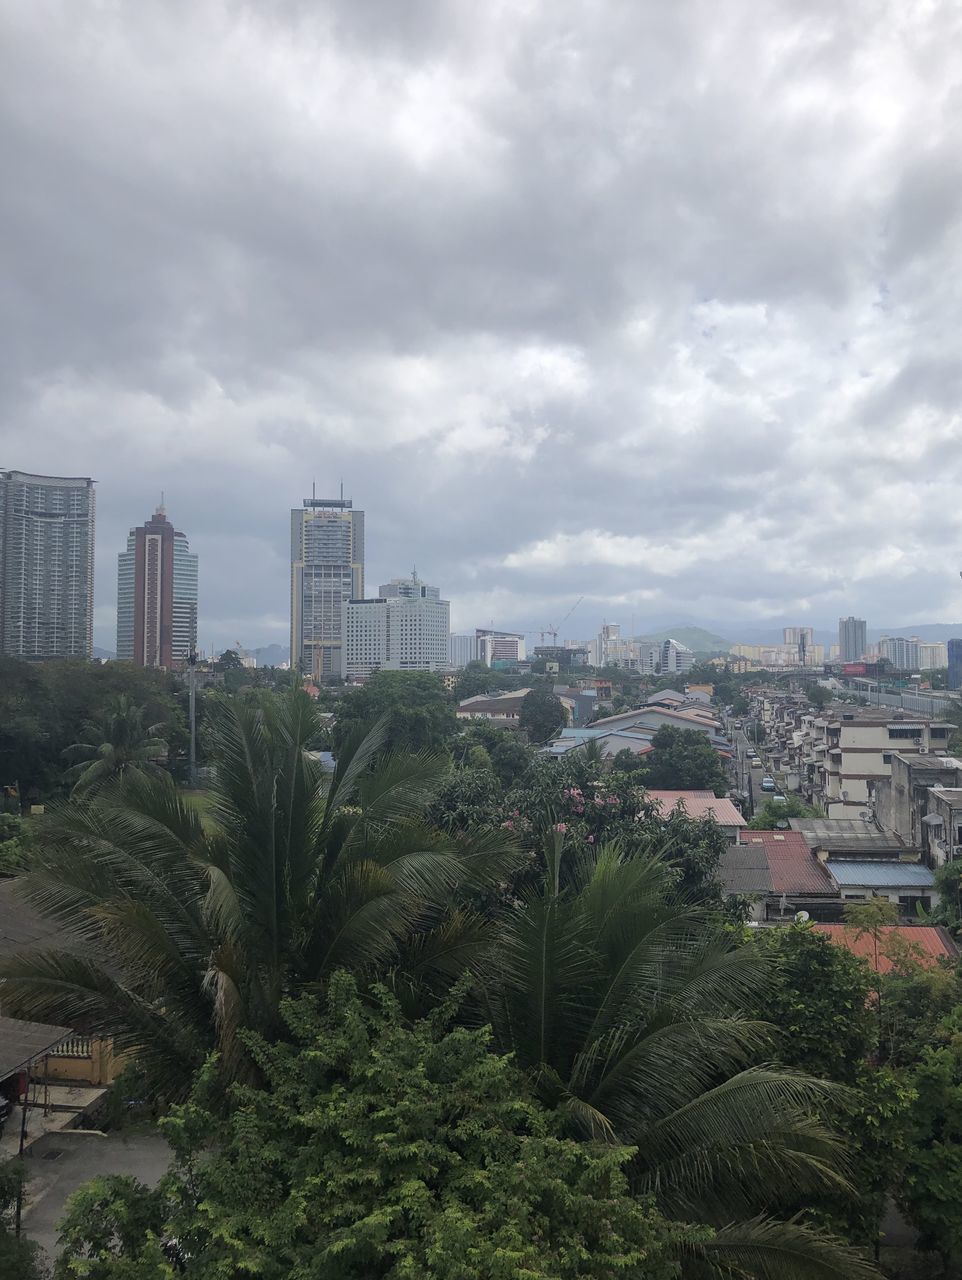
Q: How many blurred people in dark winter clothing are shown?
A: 0